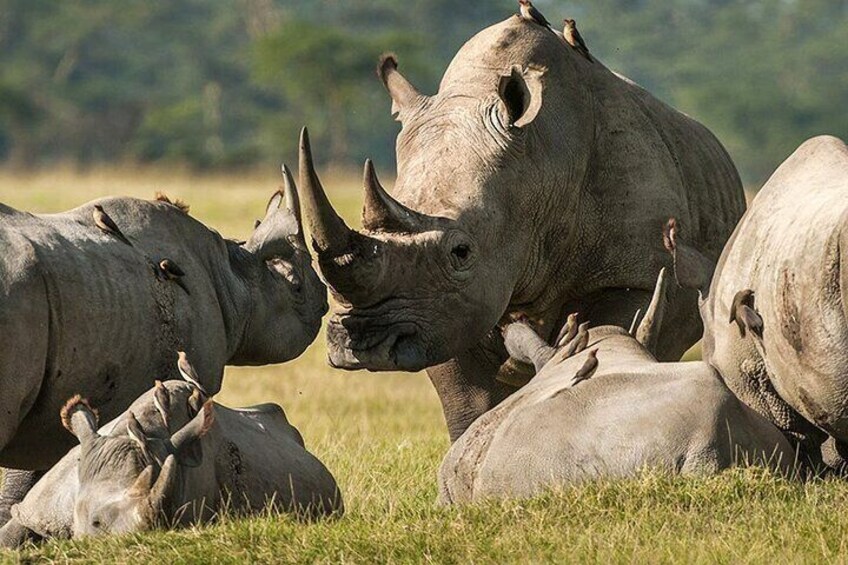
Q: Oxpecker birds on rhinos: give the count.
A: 12